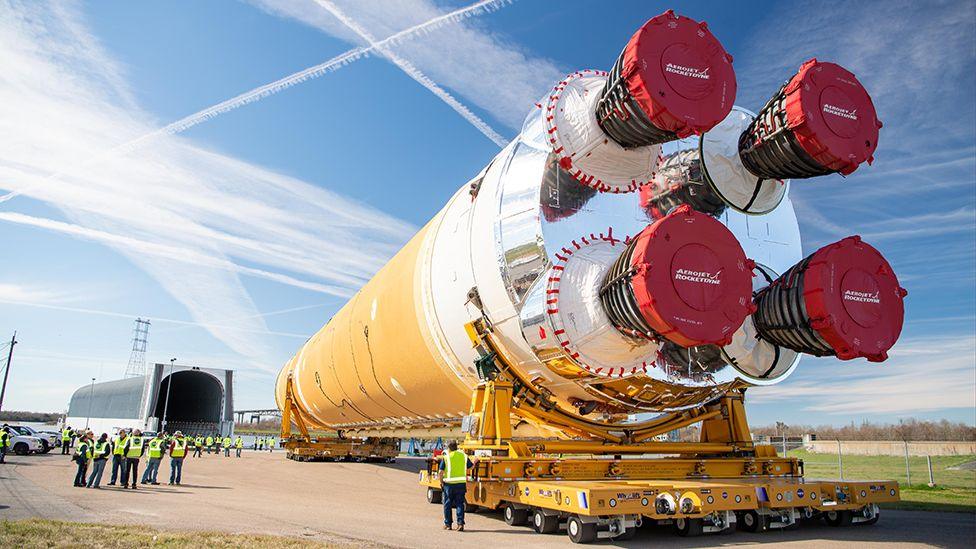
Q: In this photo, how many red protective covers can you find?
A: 4